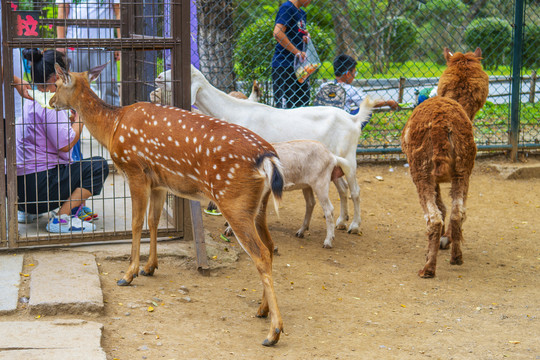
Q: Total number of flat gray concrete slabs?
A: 3